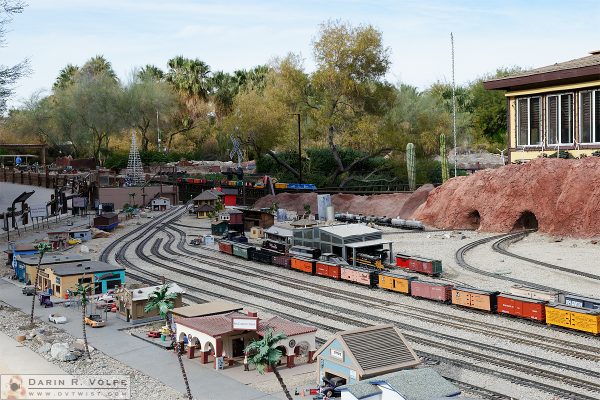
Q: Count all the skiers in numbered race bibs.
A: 0